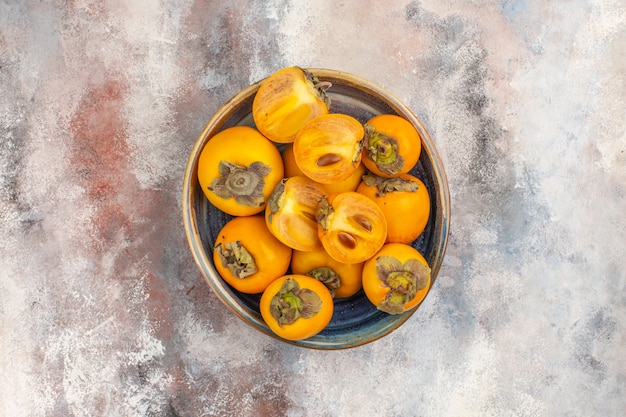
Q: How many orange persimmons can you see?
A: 12